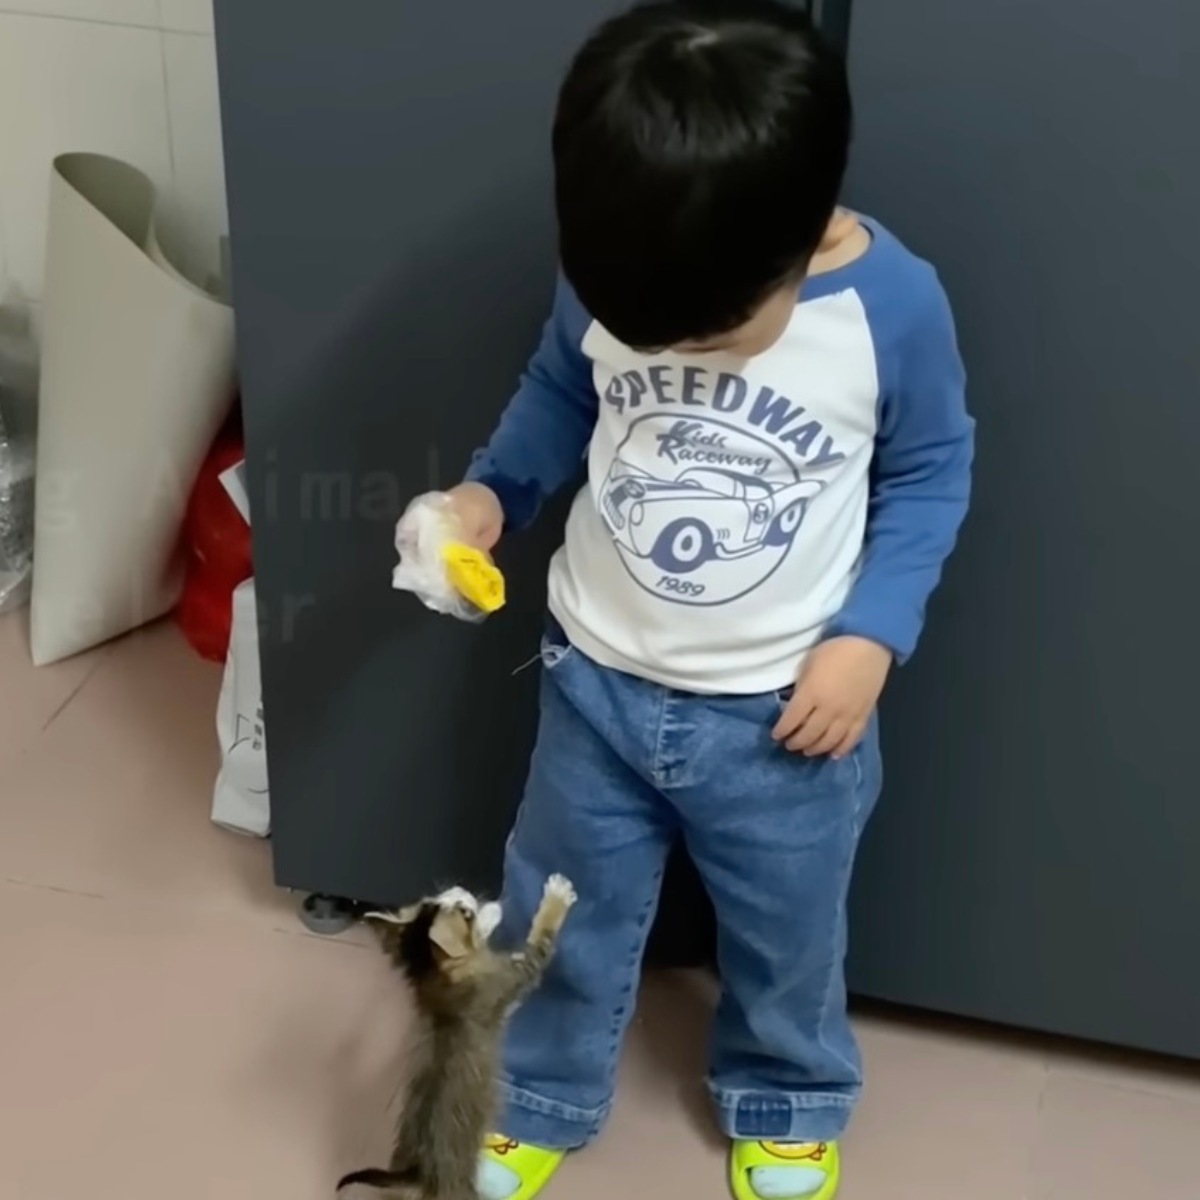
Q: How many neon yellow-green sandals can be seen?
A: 2